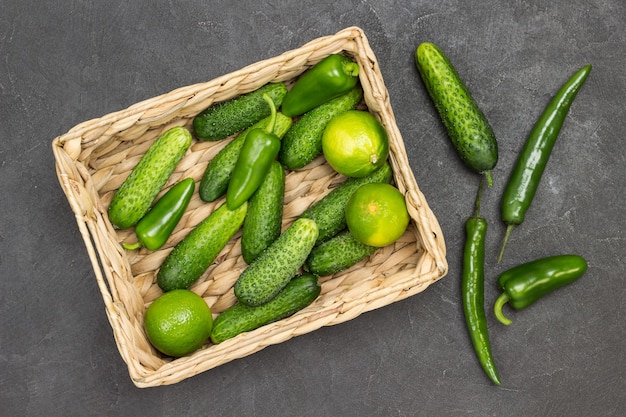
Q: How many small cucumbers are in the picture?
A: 11